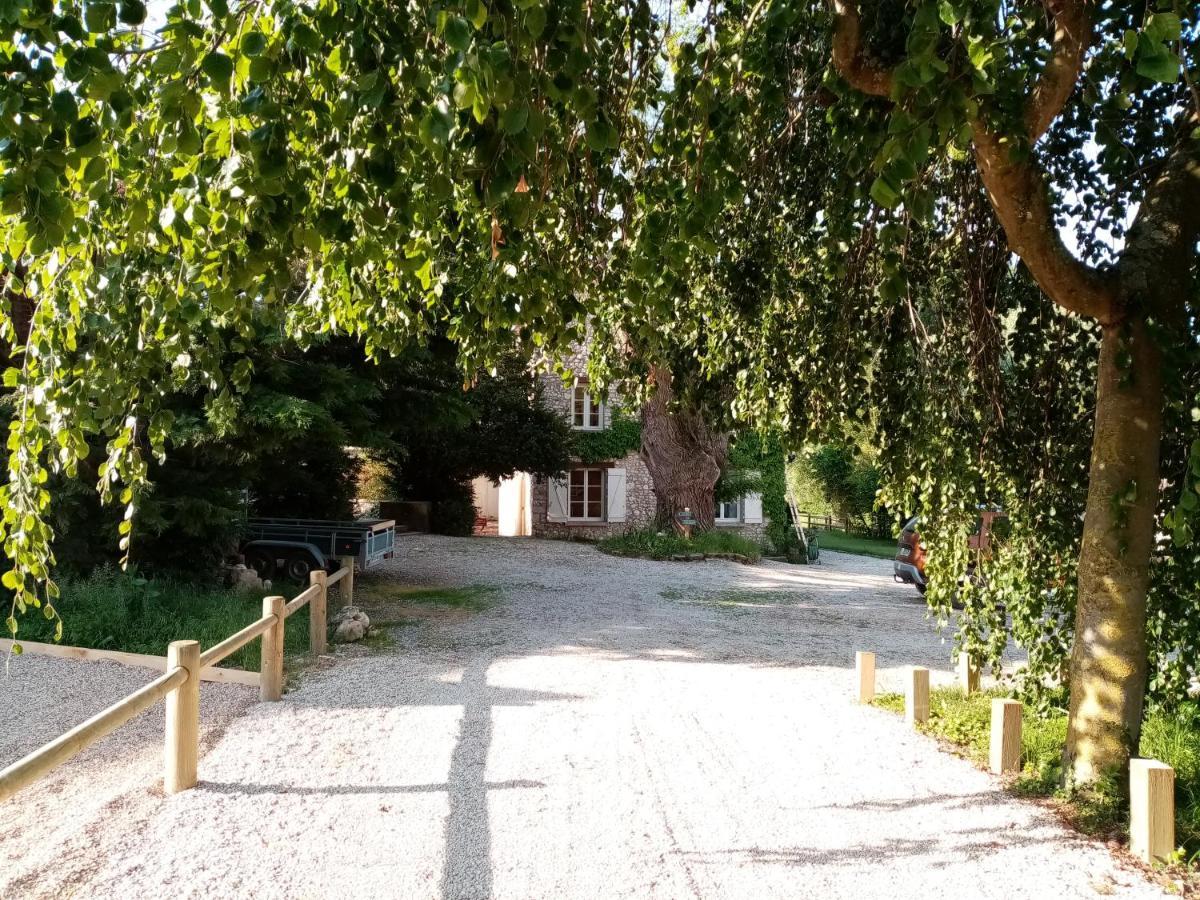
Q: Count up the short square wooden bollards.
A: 5